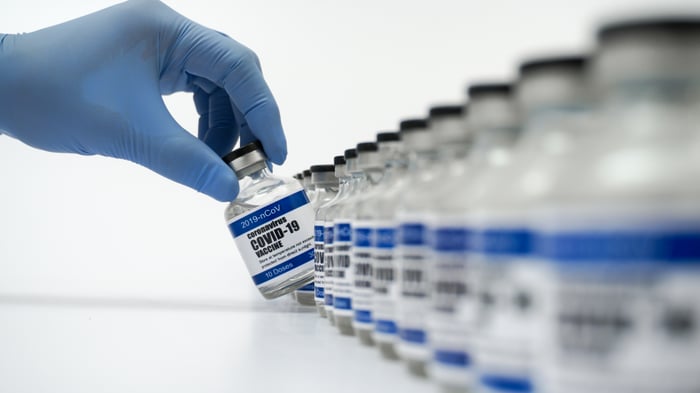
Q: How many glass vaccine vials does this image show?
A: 14